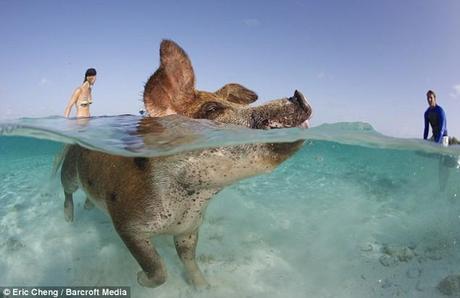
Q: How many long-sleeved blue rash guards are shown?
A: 1